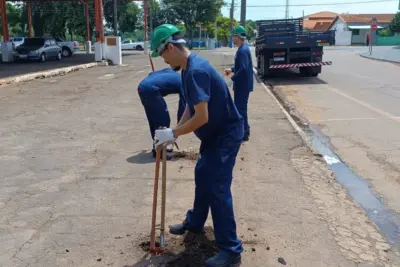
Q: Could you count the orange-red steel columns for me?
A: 5